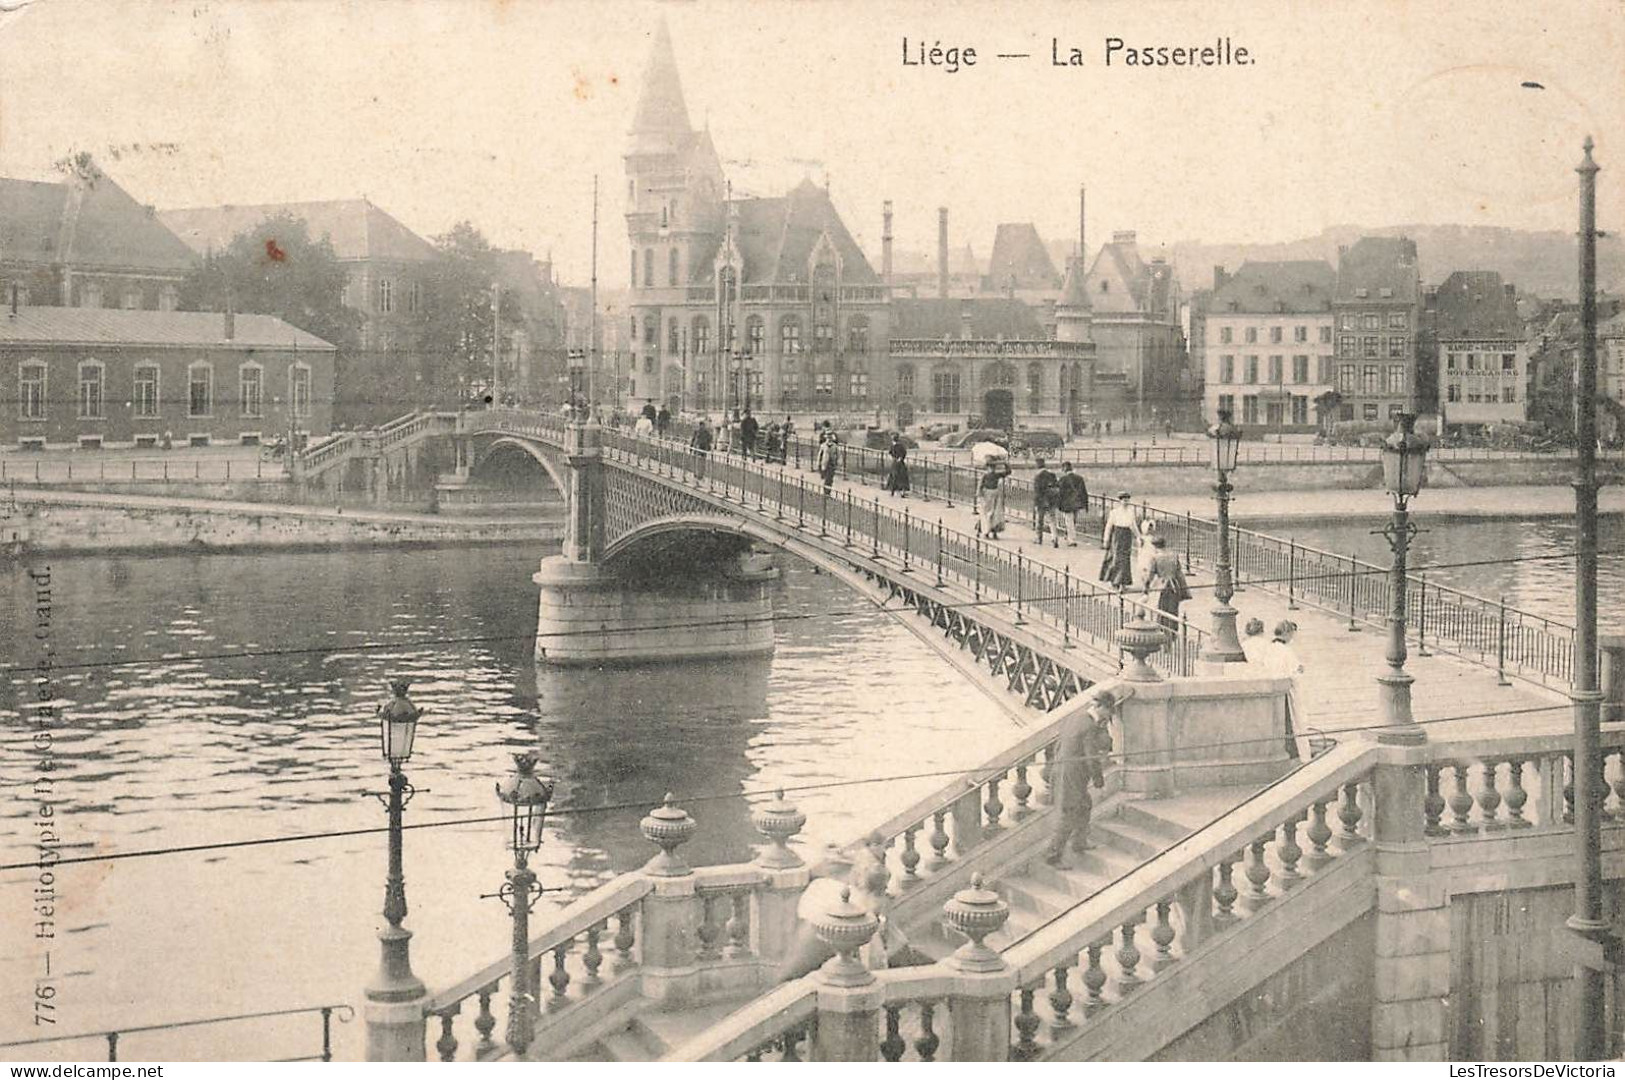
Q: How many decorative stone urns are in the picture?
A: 5